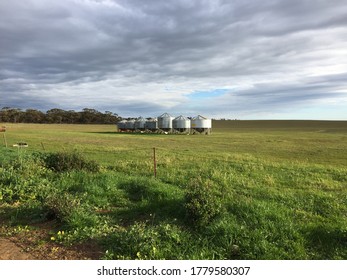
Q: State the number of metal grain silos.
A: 7